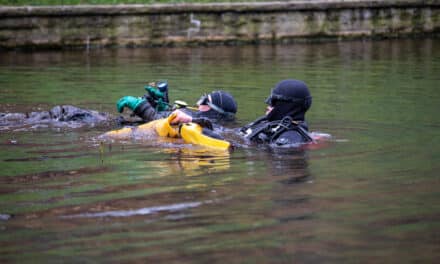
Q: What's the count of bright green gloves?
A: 2